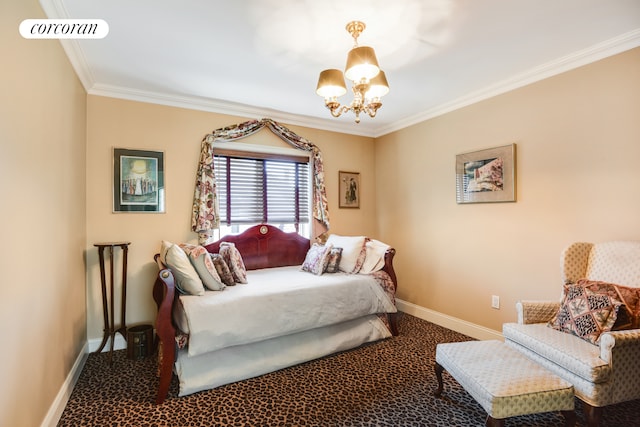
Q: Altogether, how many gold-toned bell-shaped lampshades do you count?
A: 3